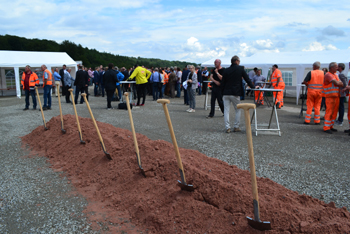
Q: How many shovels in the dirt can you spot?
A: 7